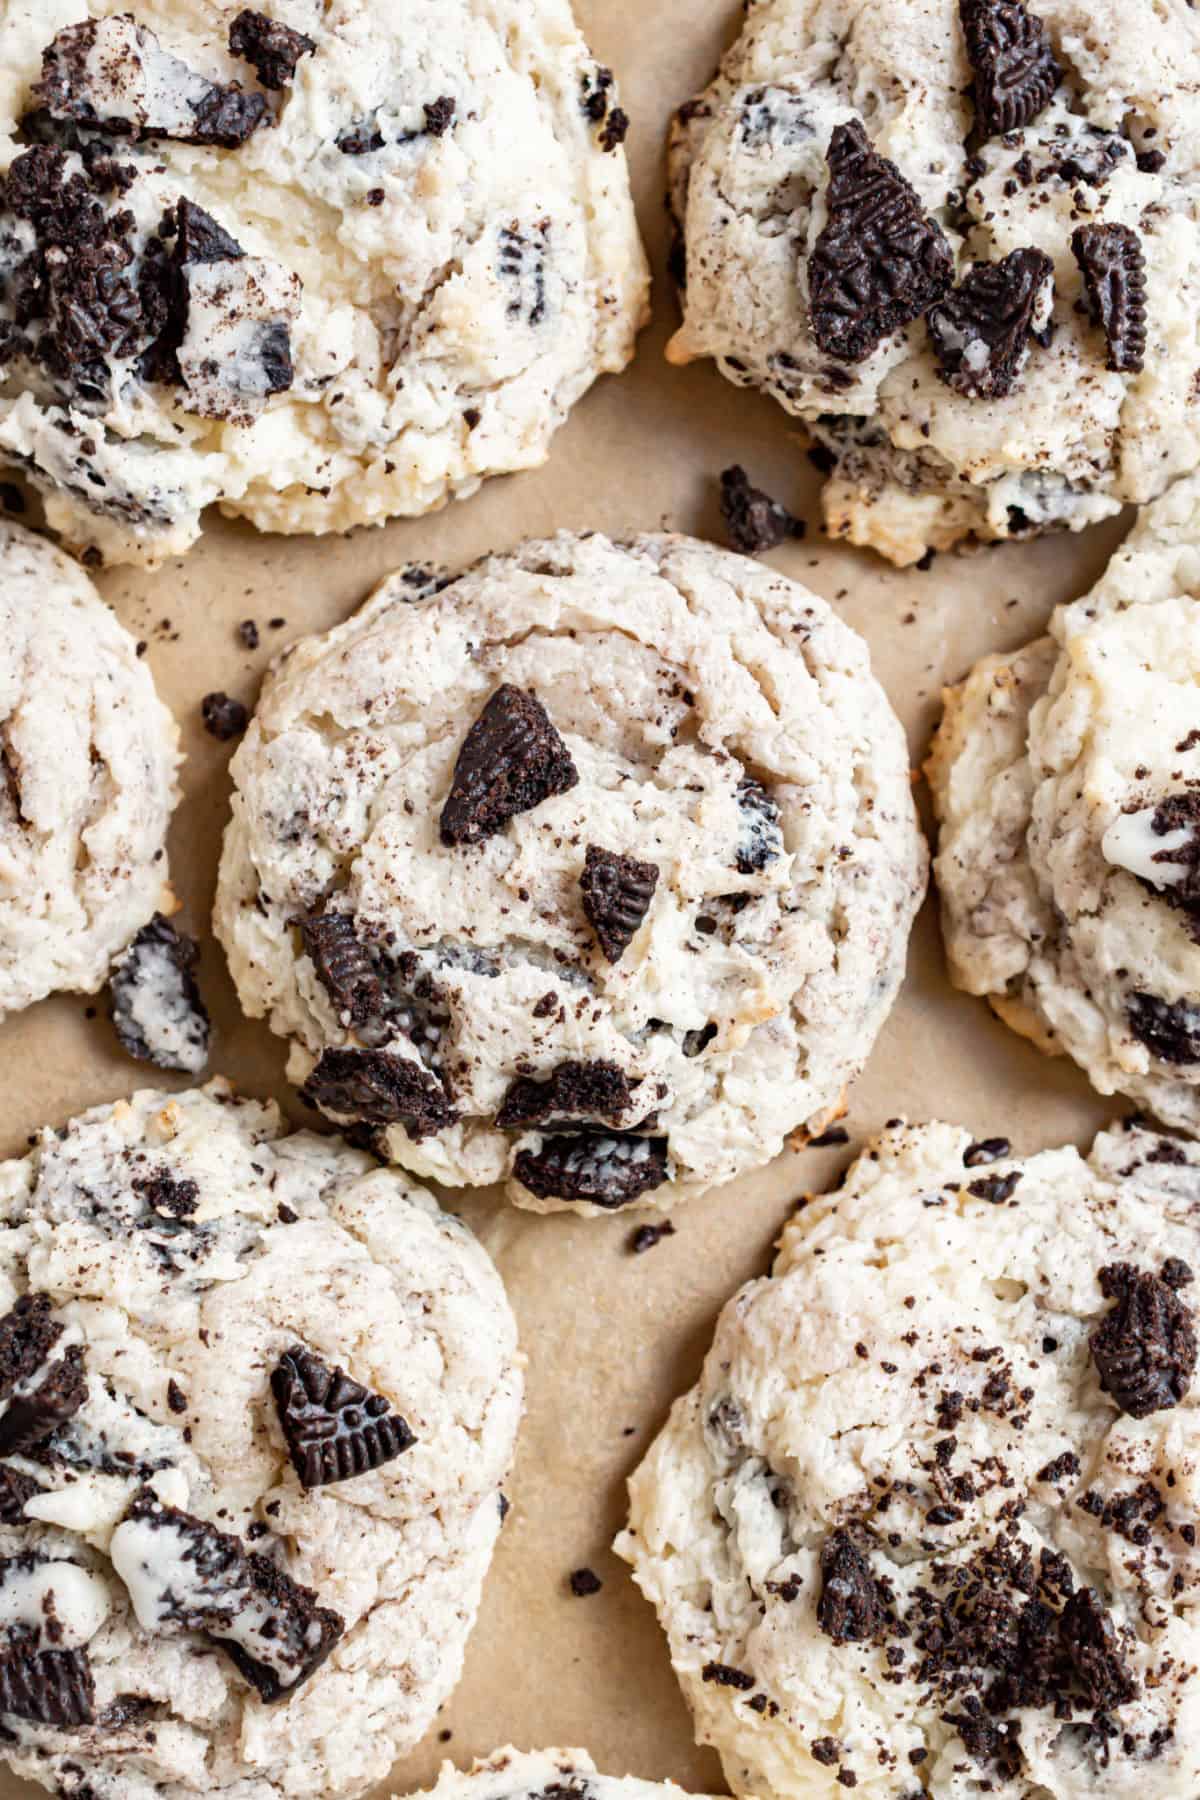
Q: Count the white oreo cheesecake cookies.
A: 8